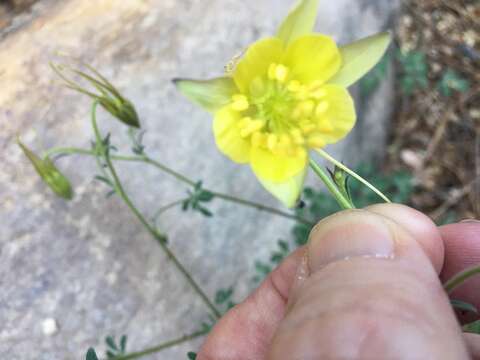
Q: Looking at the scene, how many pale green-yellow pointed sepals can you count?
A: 4